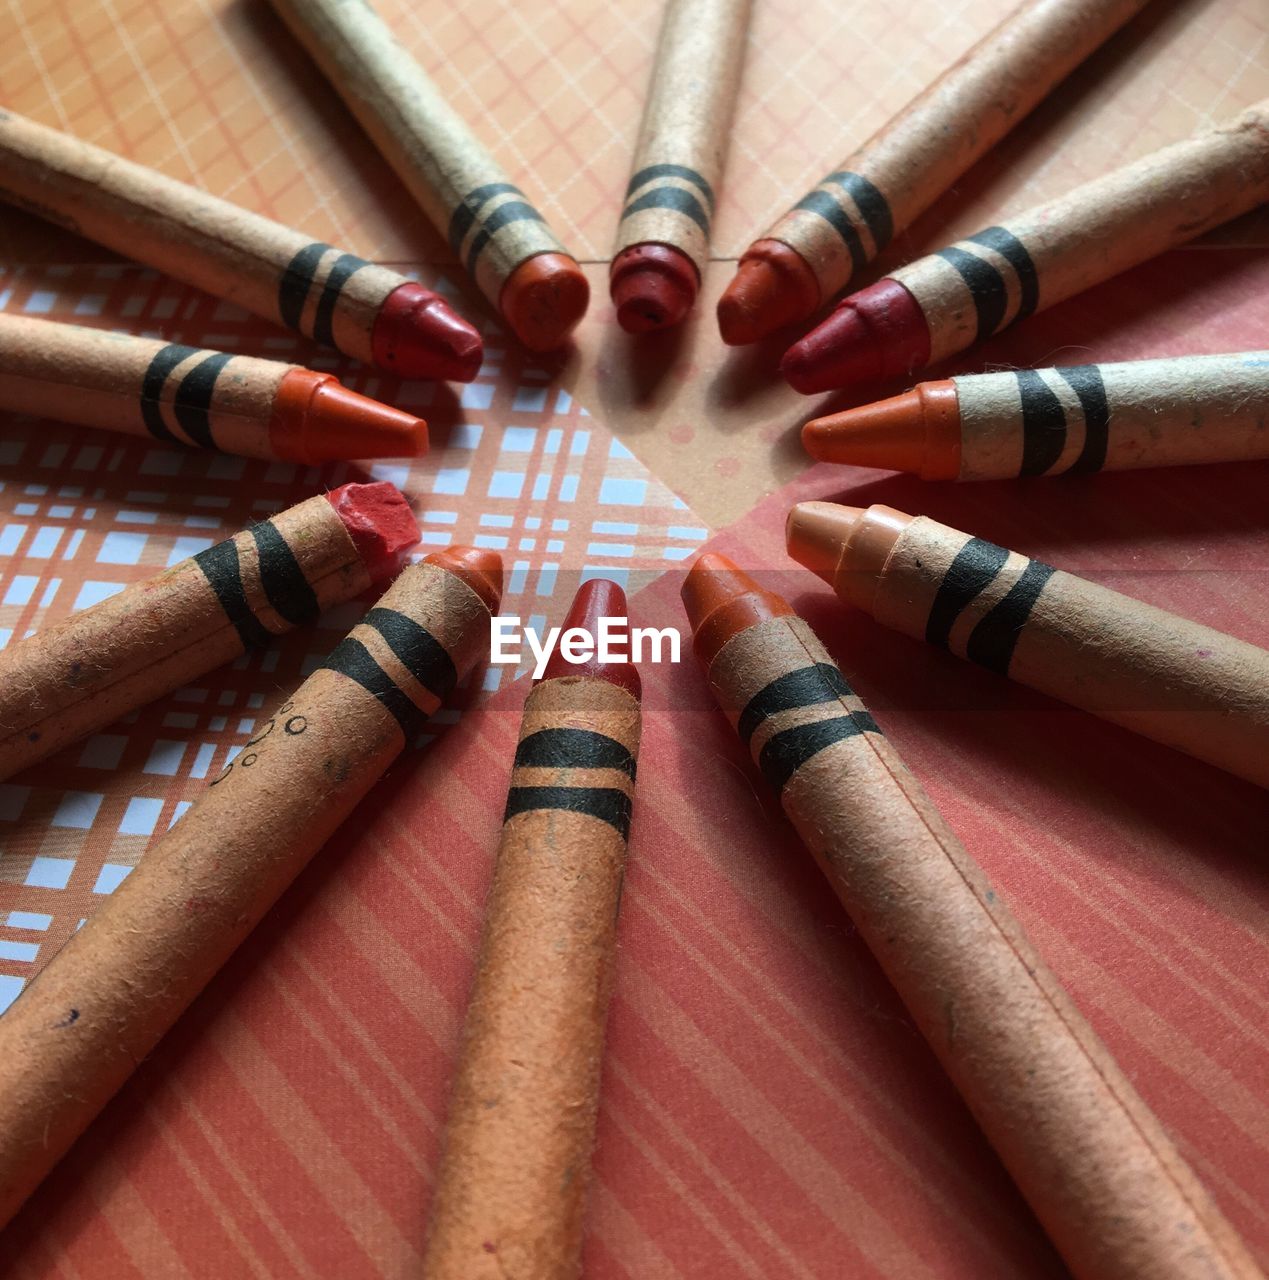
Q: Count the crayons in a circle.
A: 12